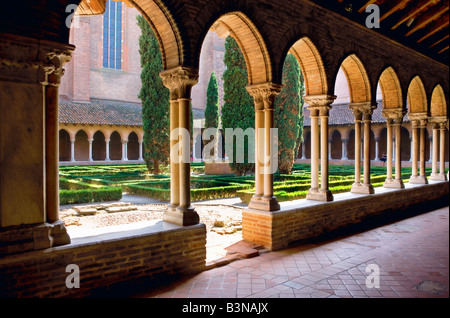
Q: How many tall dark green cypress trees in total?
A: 4